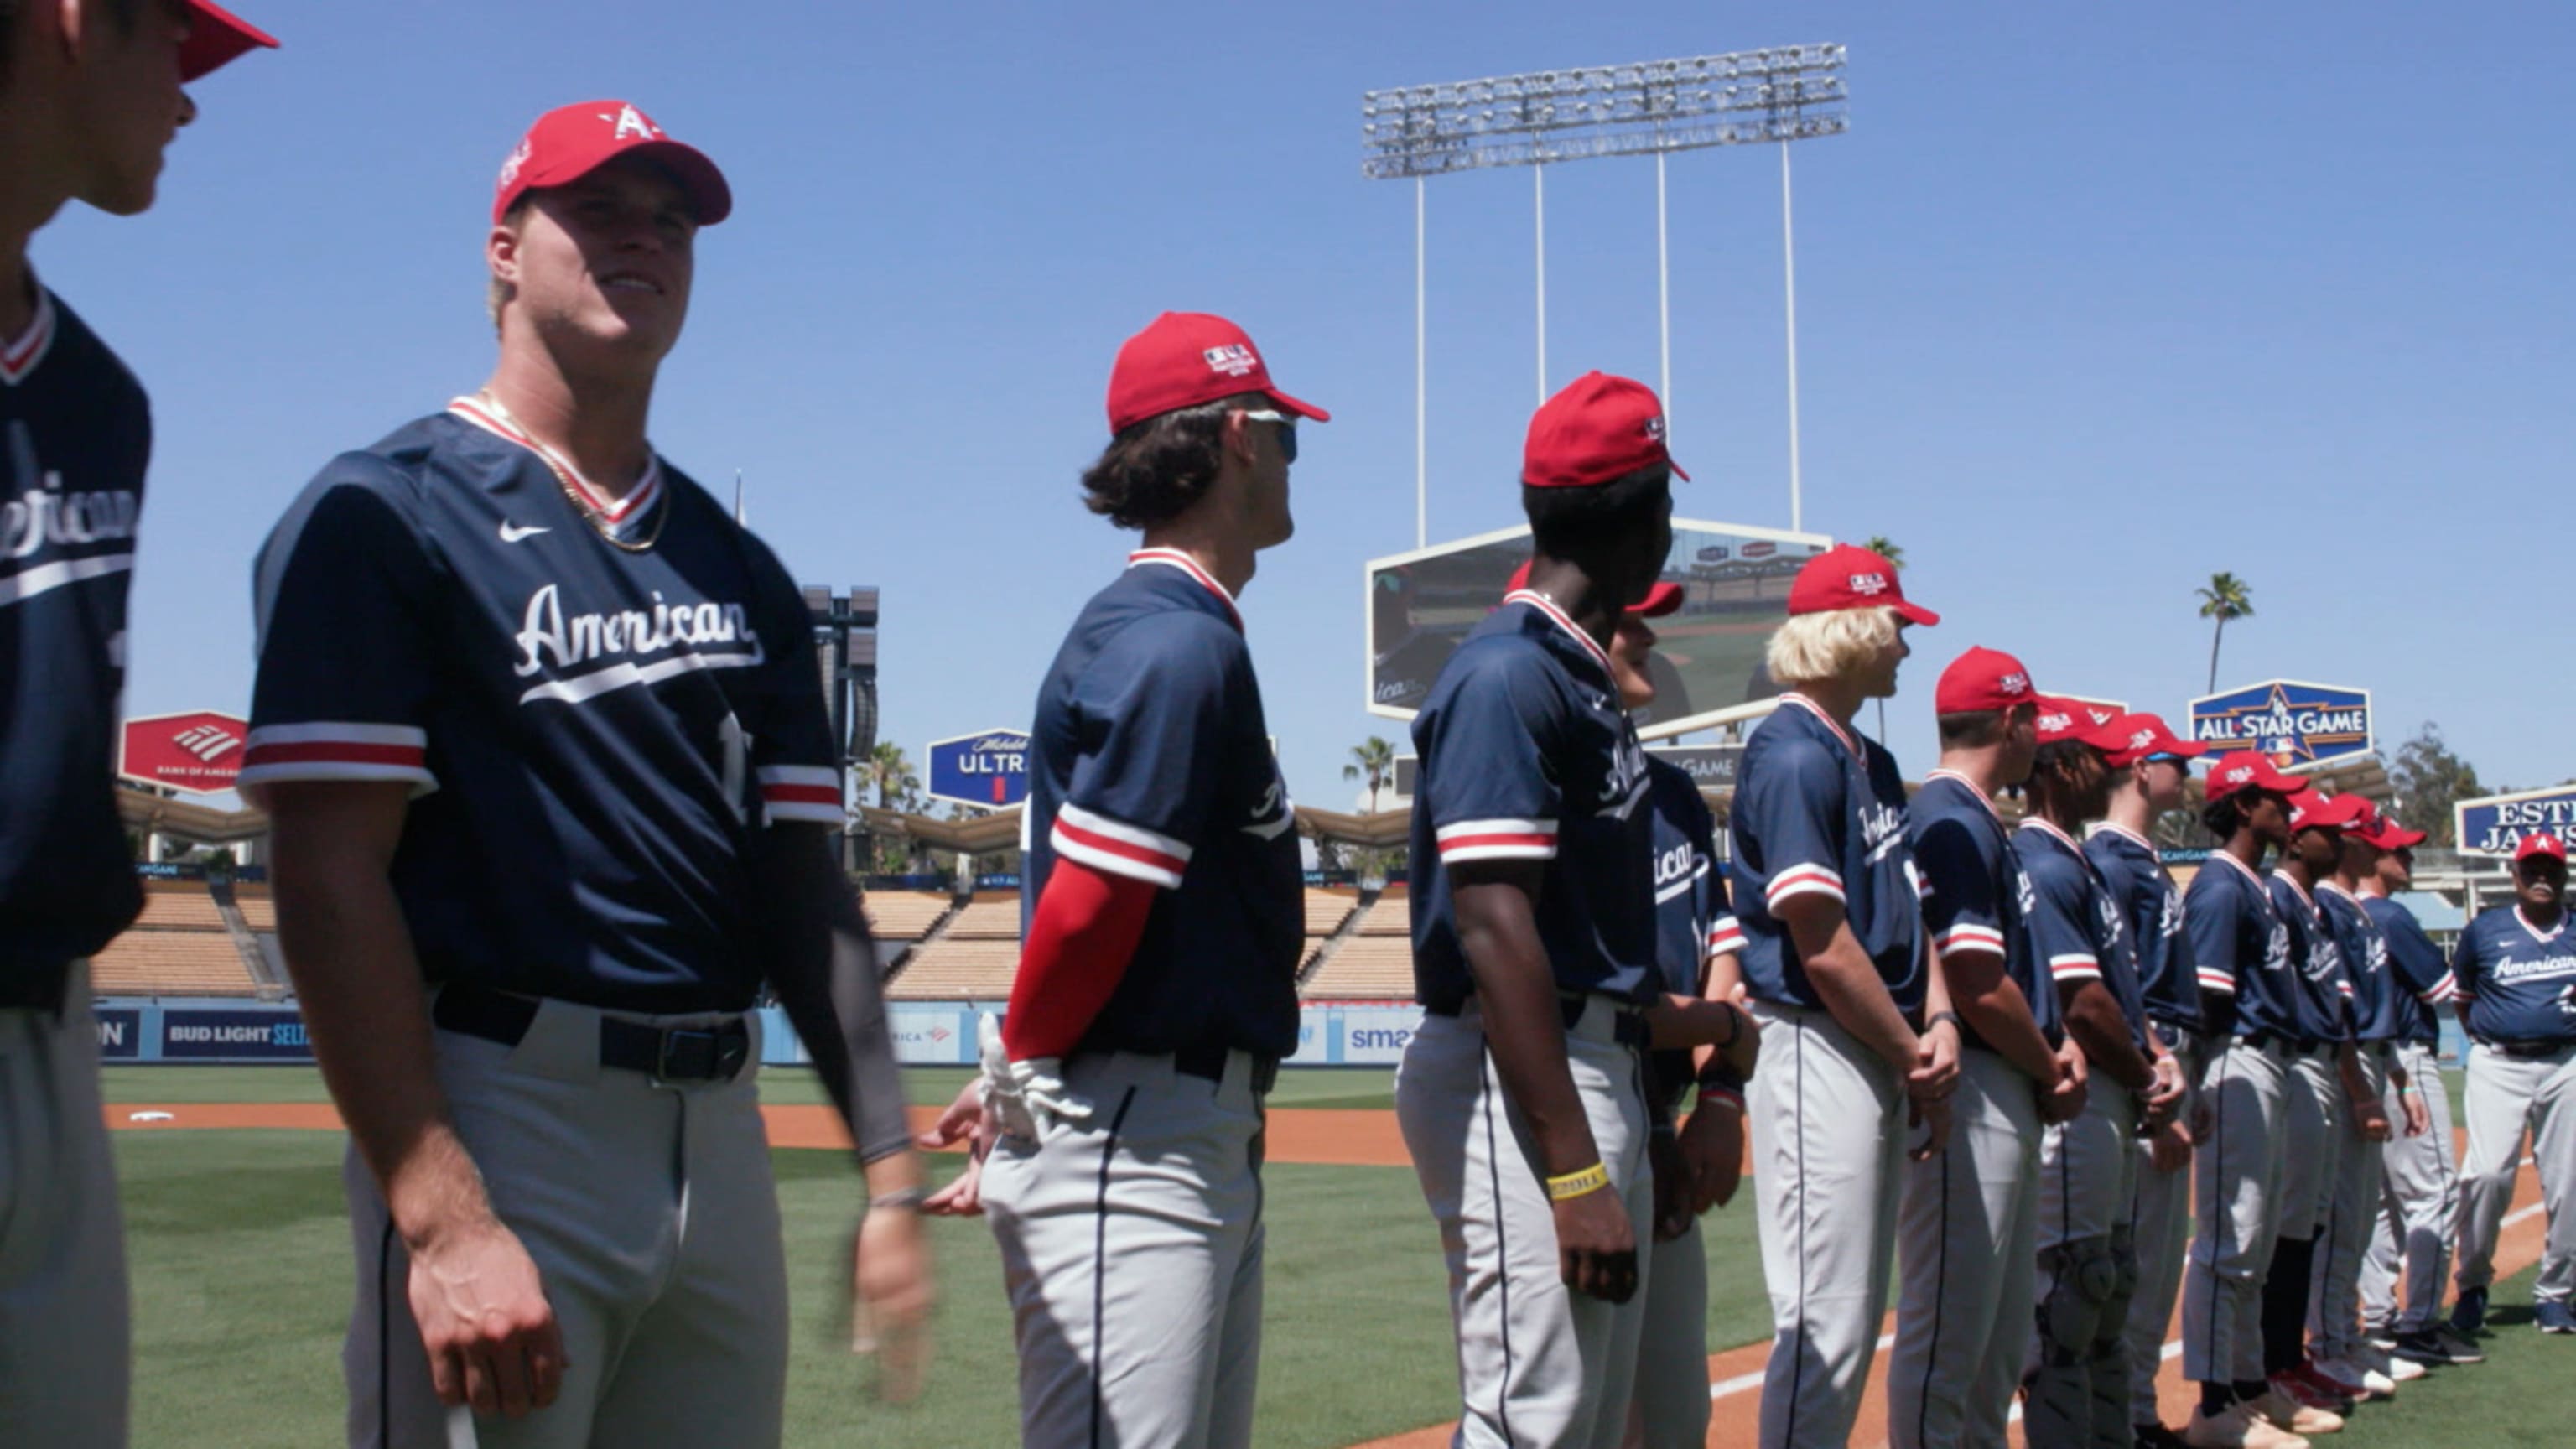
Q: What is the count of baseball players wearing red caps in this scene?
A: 14